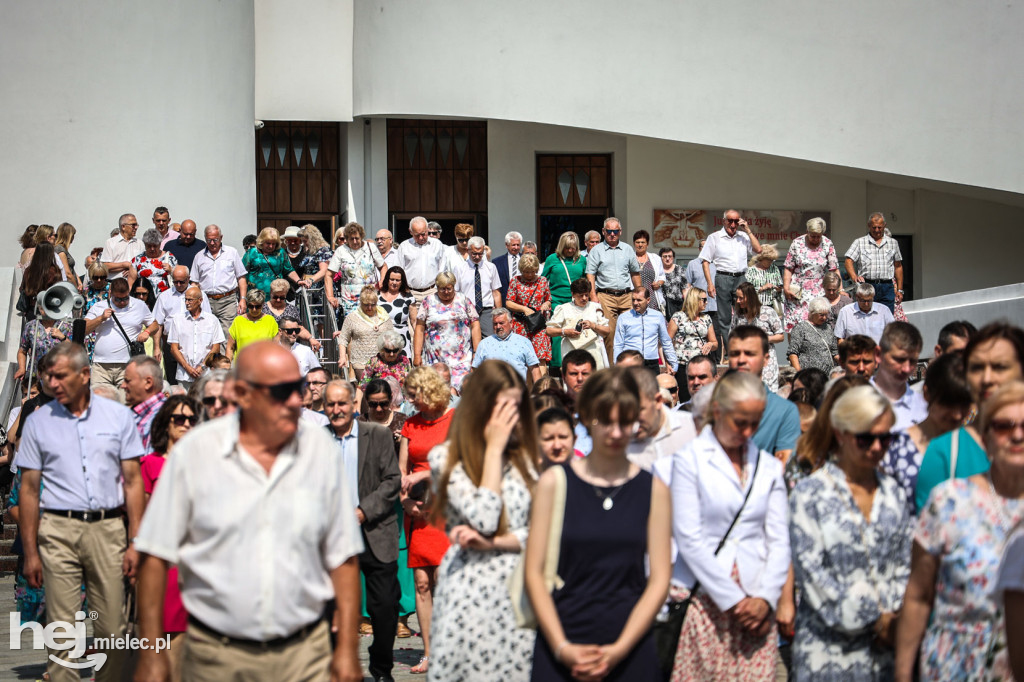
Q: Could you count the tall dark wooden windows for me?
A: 3